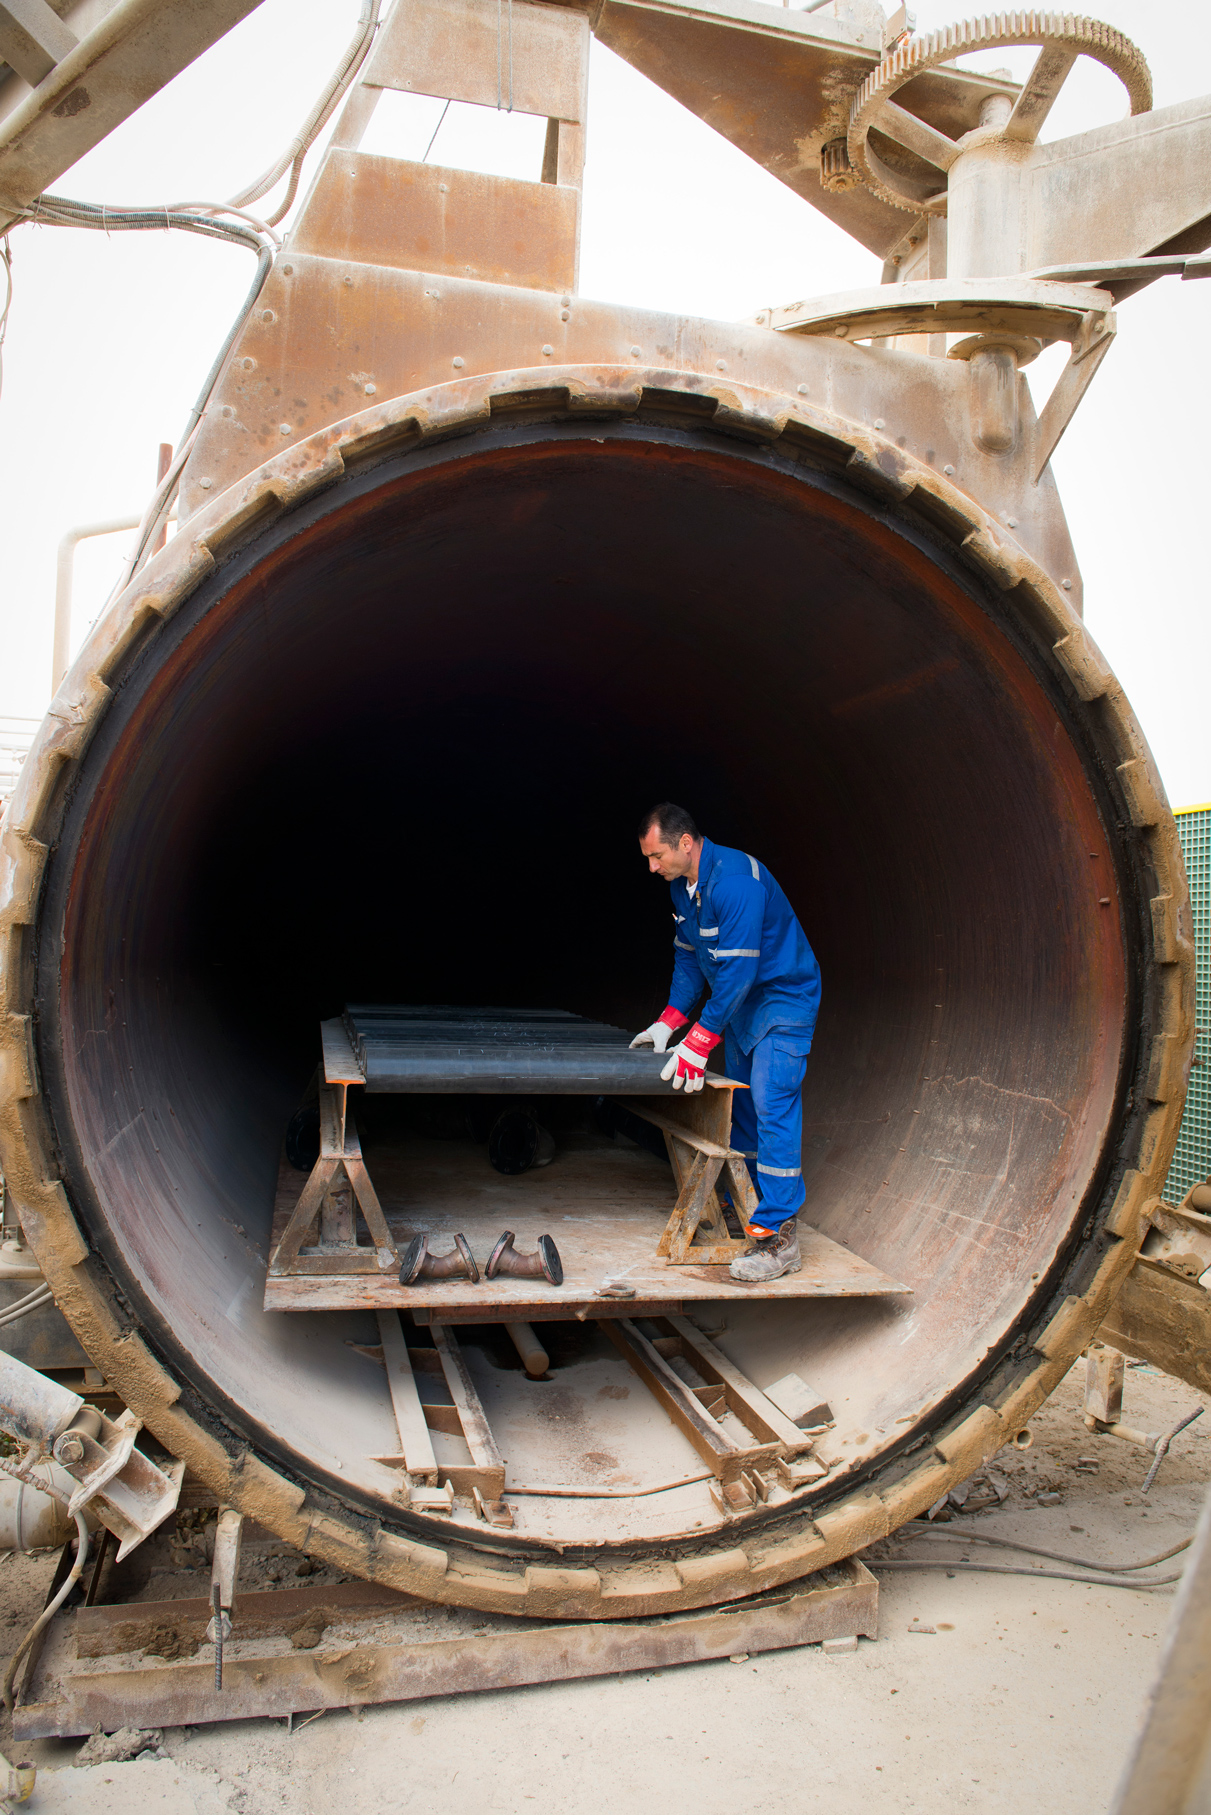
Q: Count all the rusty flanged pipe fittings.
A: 2